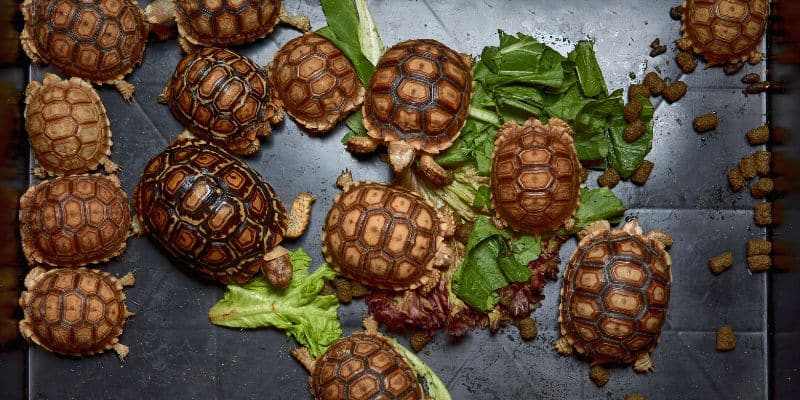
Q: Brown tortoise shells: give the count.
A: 14